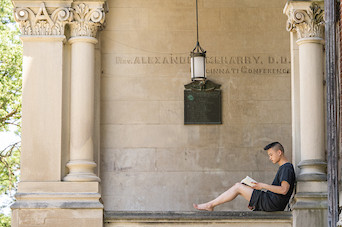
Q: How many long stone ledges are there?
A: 1